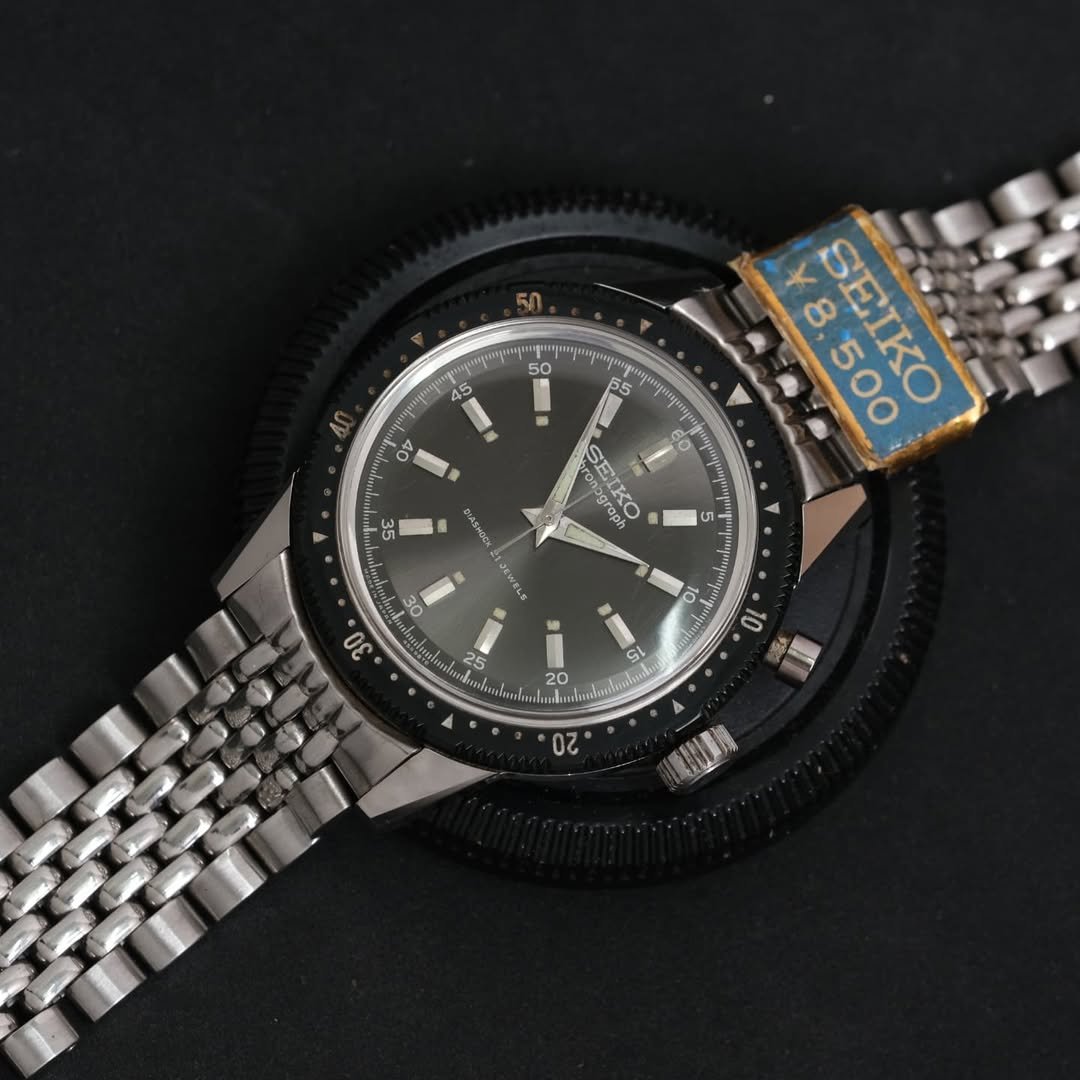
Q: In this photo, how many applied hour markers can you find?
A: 12